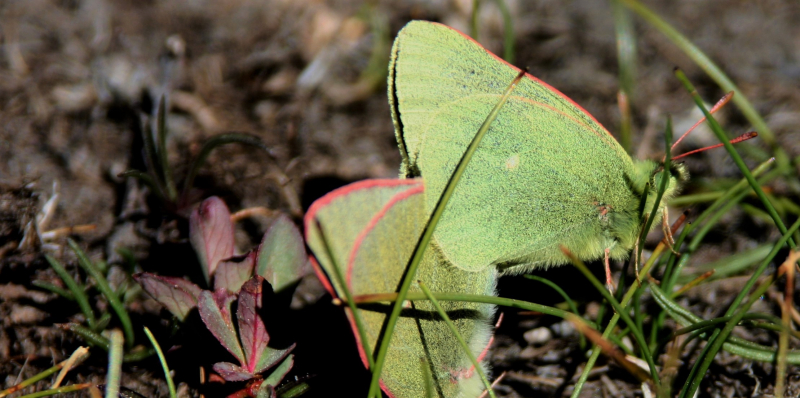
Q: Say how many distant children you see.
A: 0